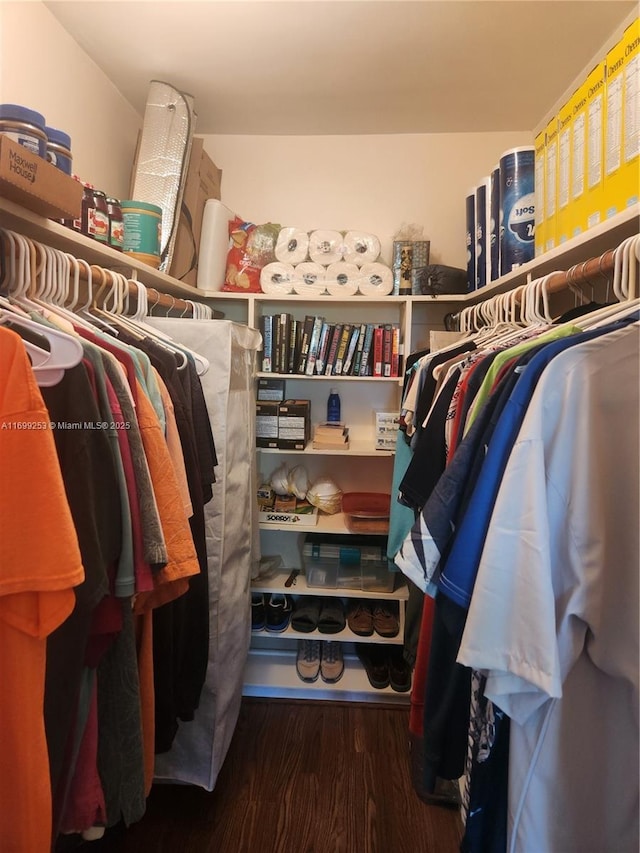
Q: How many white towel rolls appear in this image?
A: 7